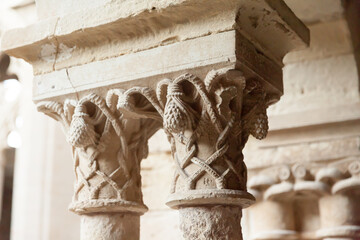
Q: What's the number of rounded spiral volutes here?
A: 3